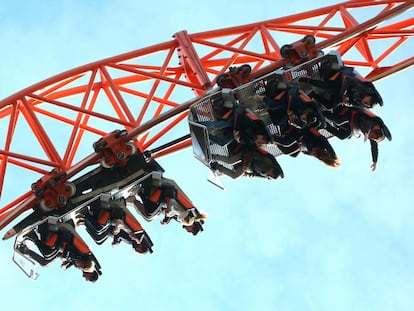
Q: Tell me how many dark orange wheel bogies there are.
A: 4